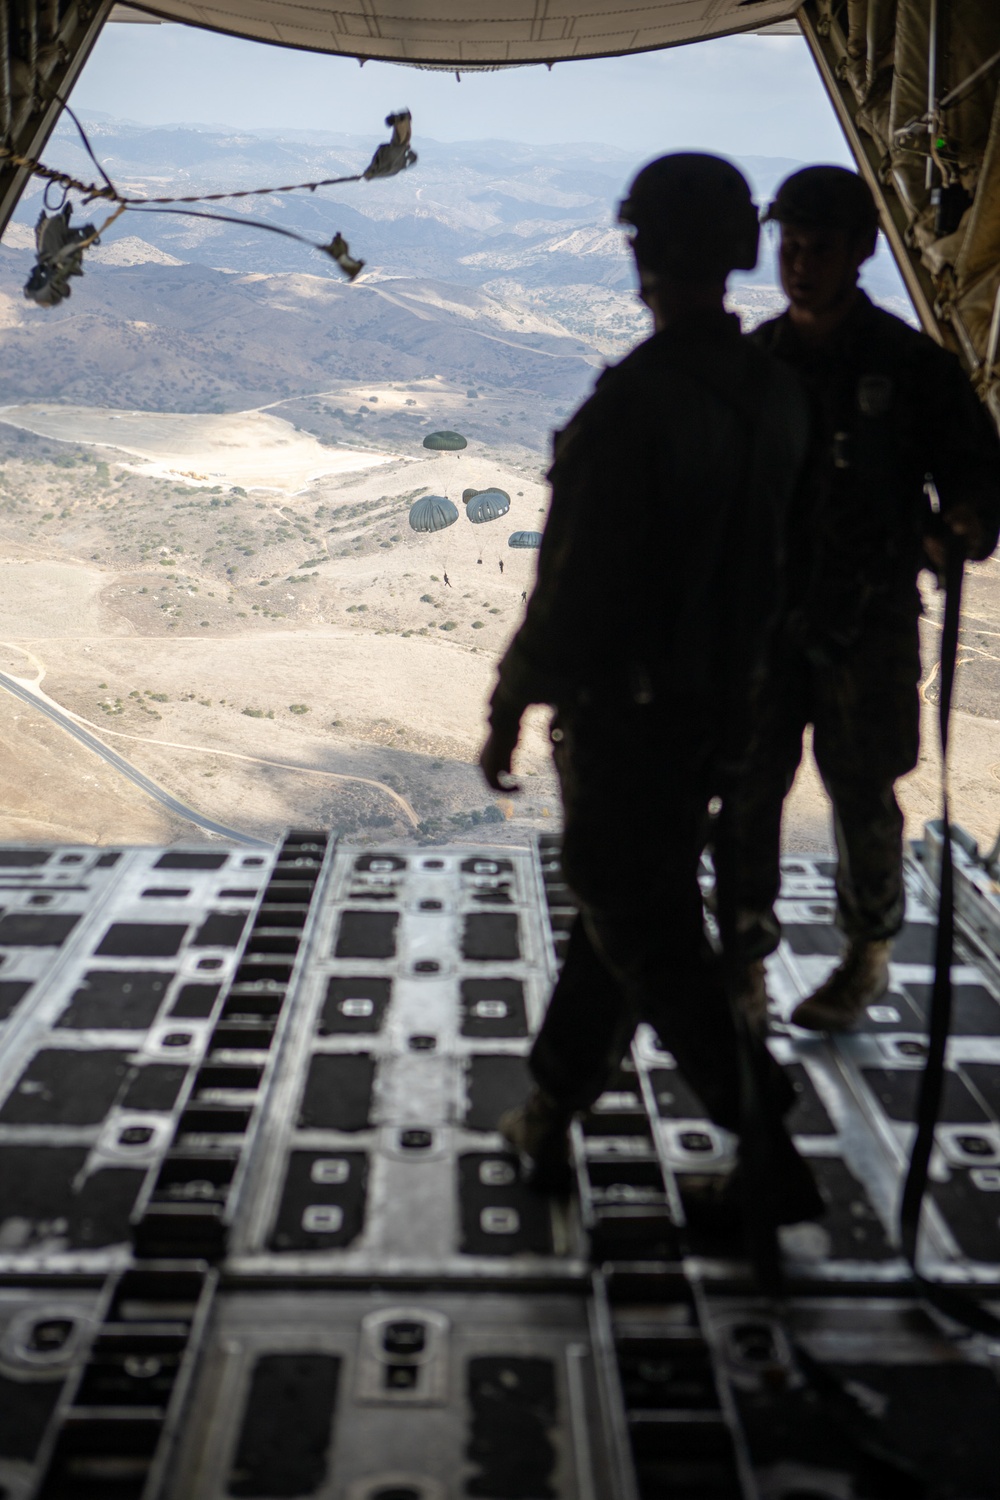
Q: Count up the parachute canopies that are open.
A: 5